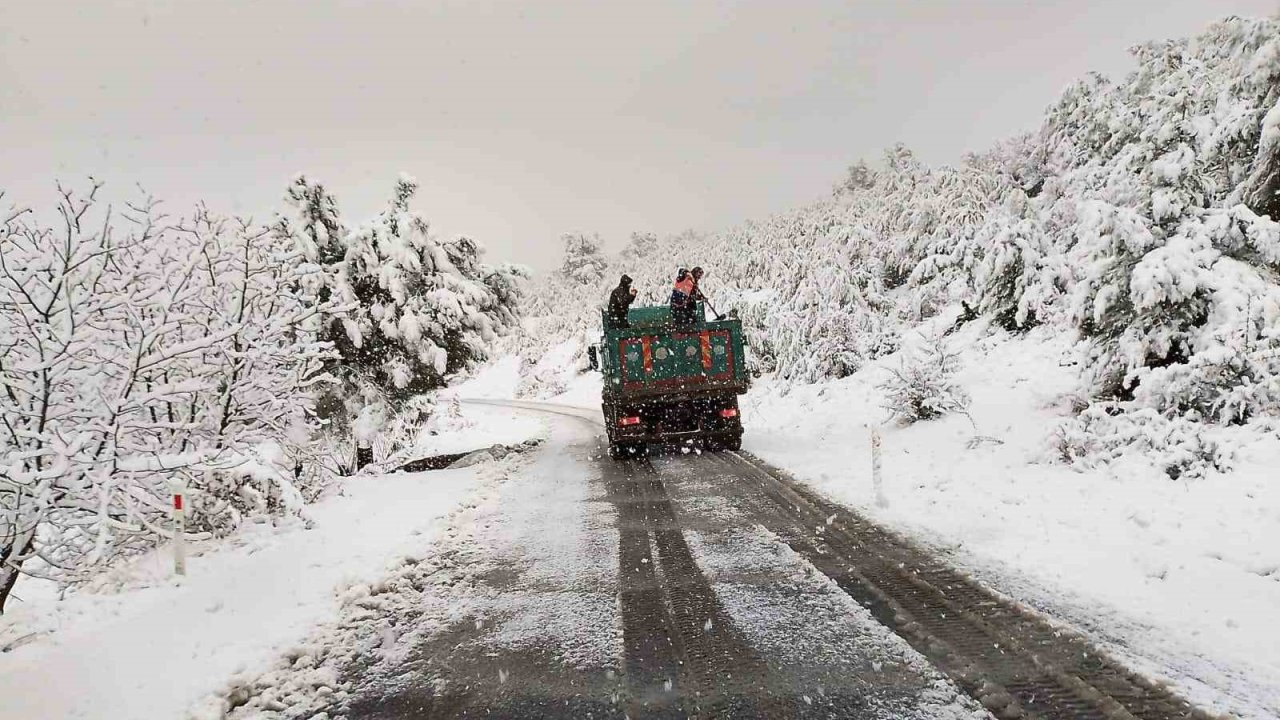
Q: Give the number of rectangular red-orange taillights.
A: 2